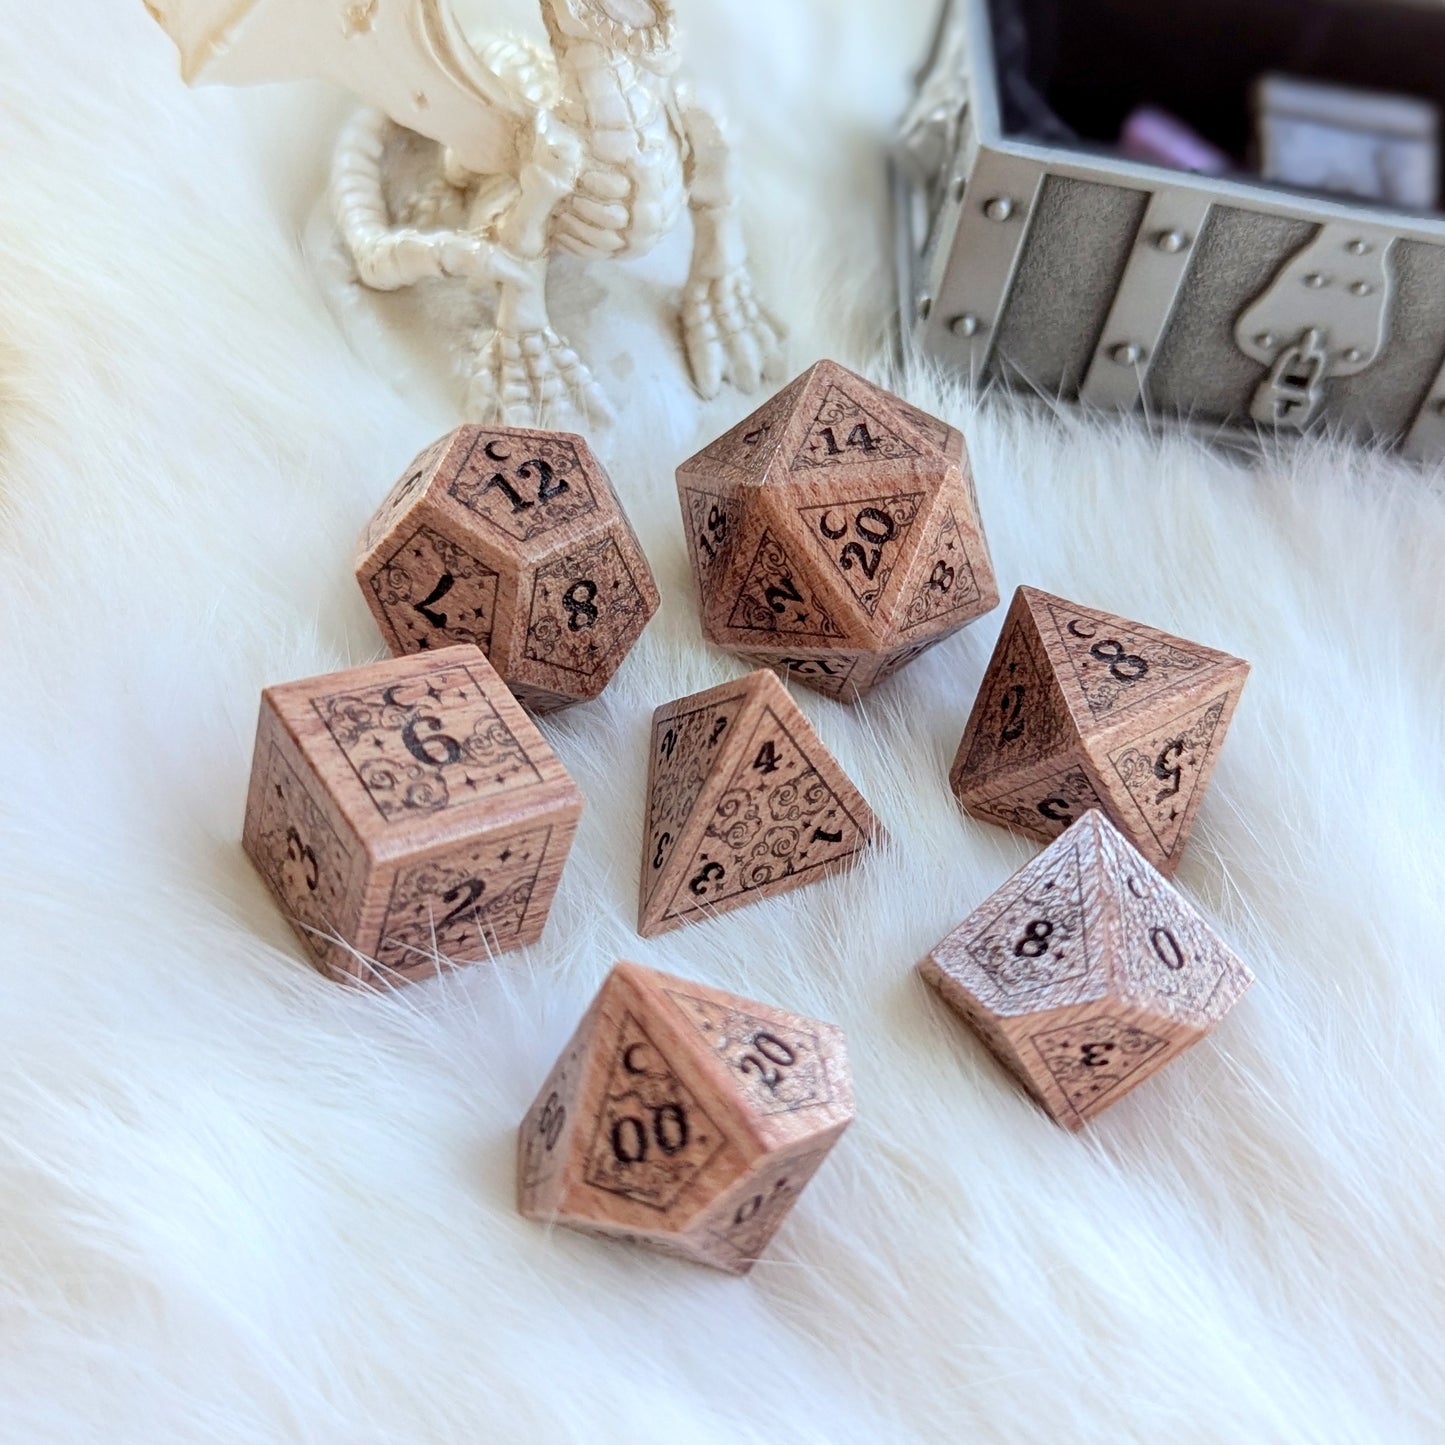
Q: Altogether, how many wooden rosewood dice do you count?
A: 7